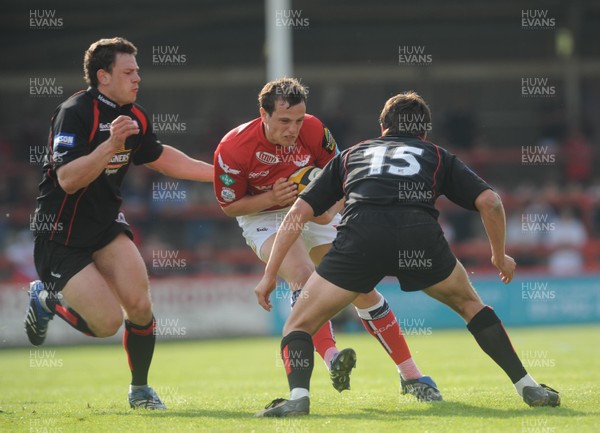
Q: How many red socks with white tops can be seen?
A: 2